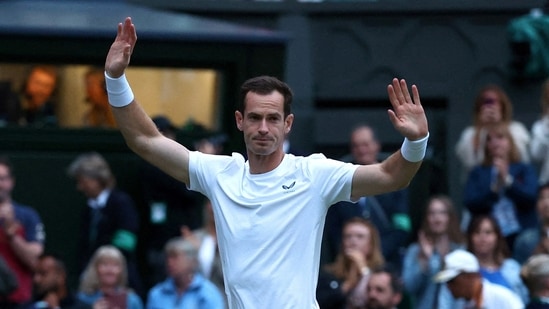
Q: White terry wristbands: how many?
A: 2